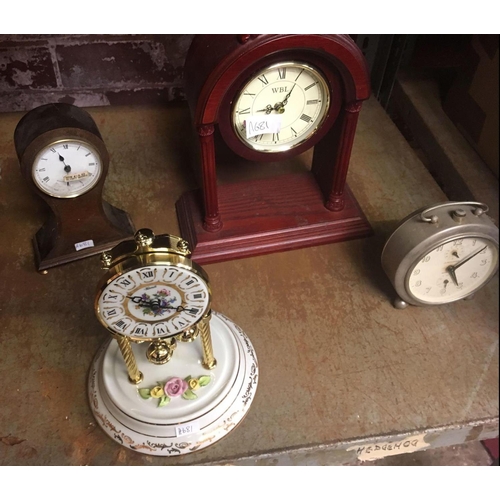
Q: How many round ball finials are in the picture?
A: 3